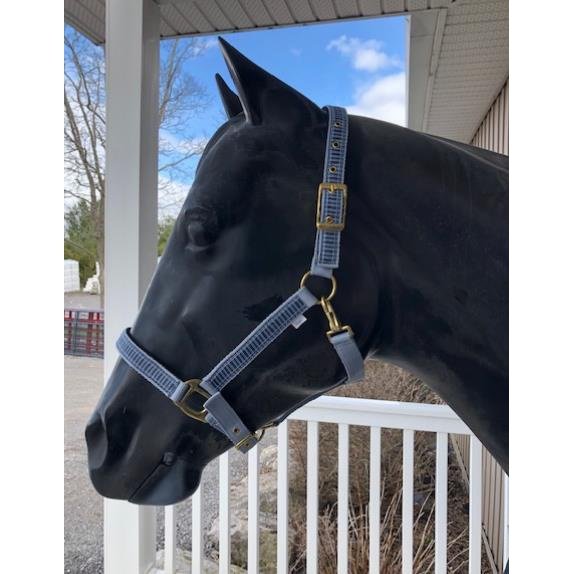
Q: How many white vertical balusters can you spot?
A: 11